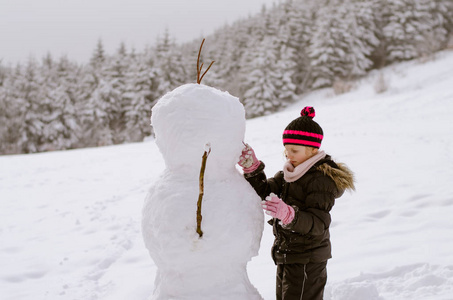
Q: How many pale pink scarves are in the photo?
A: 1